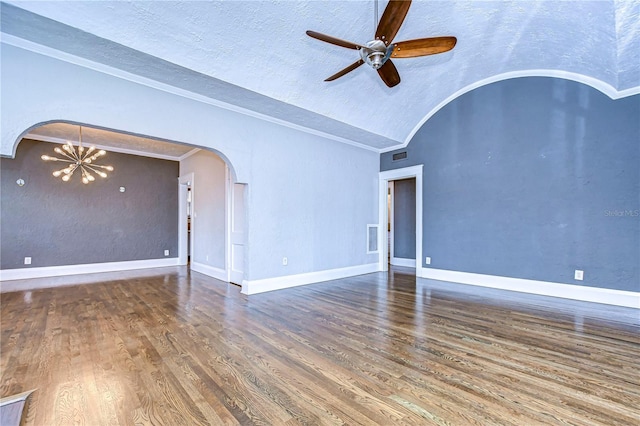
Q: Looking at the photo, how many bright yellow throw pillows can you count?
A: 0